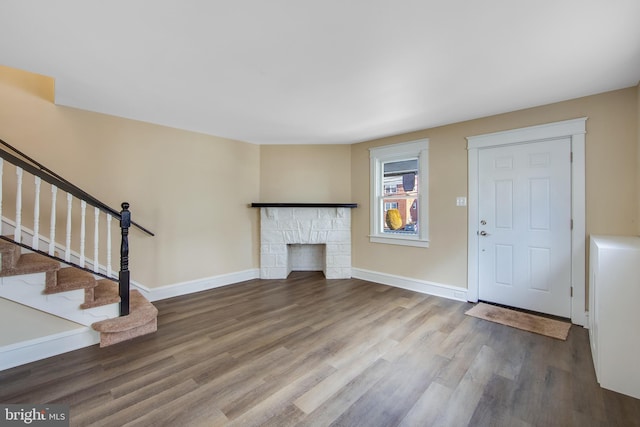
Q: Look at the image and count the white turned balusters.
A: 8